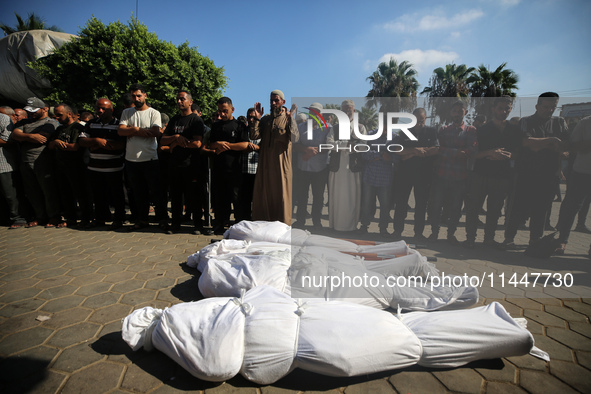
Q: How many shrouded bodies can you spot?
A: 4